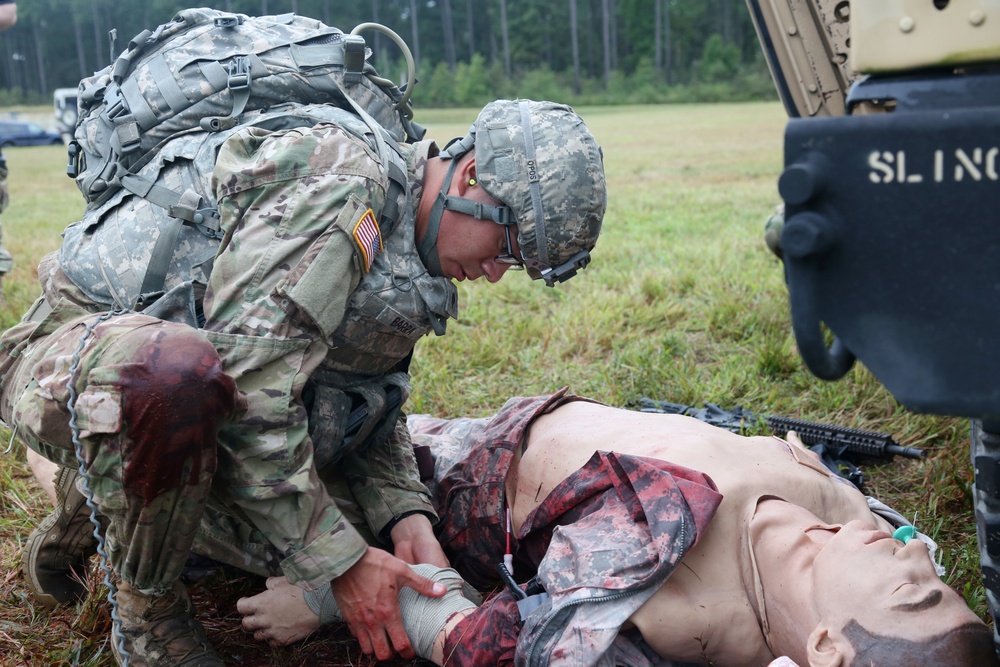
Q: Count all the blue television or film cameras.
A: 0